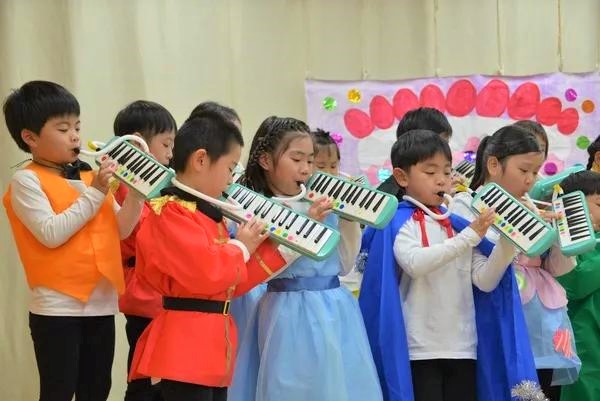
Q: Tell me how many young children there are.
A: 12